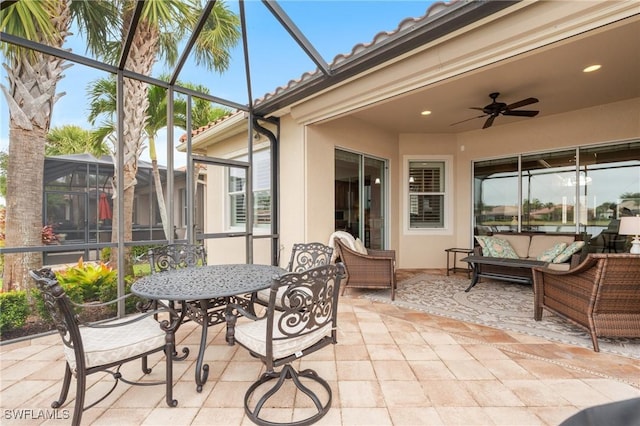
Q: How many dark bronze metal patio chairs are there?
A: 4